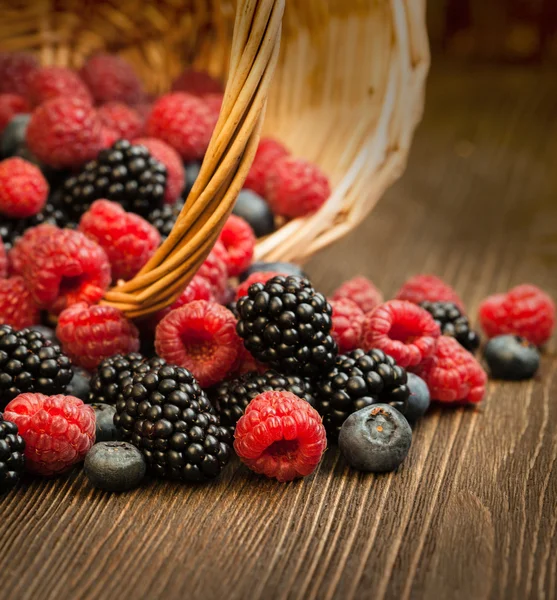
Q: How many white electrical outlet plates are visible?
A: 0